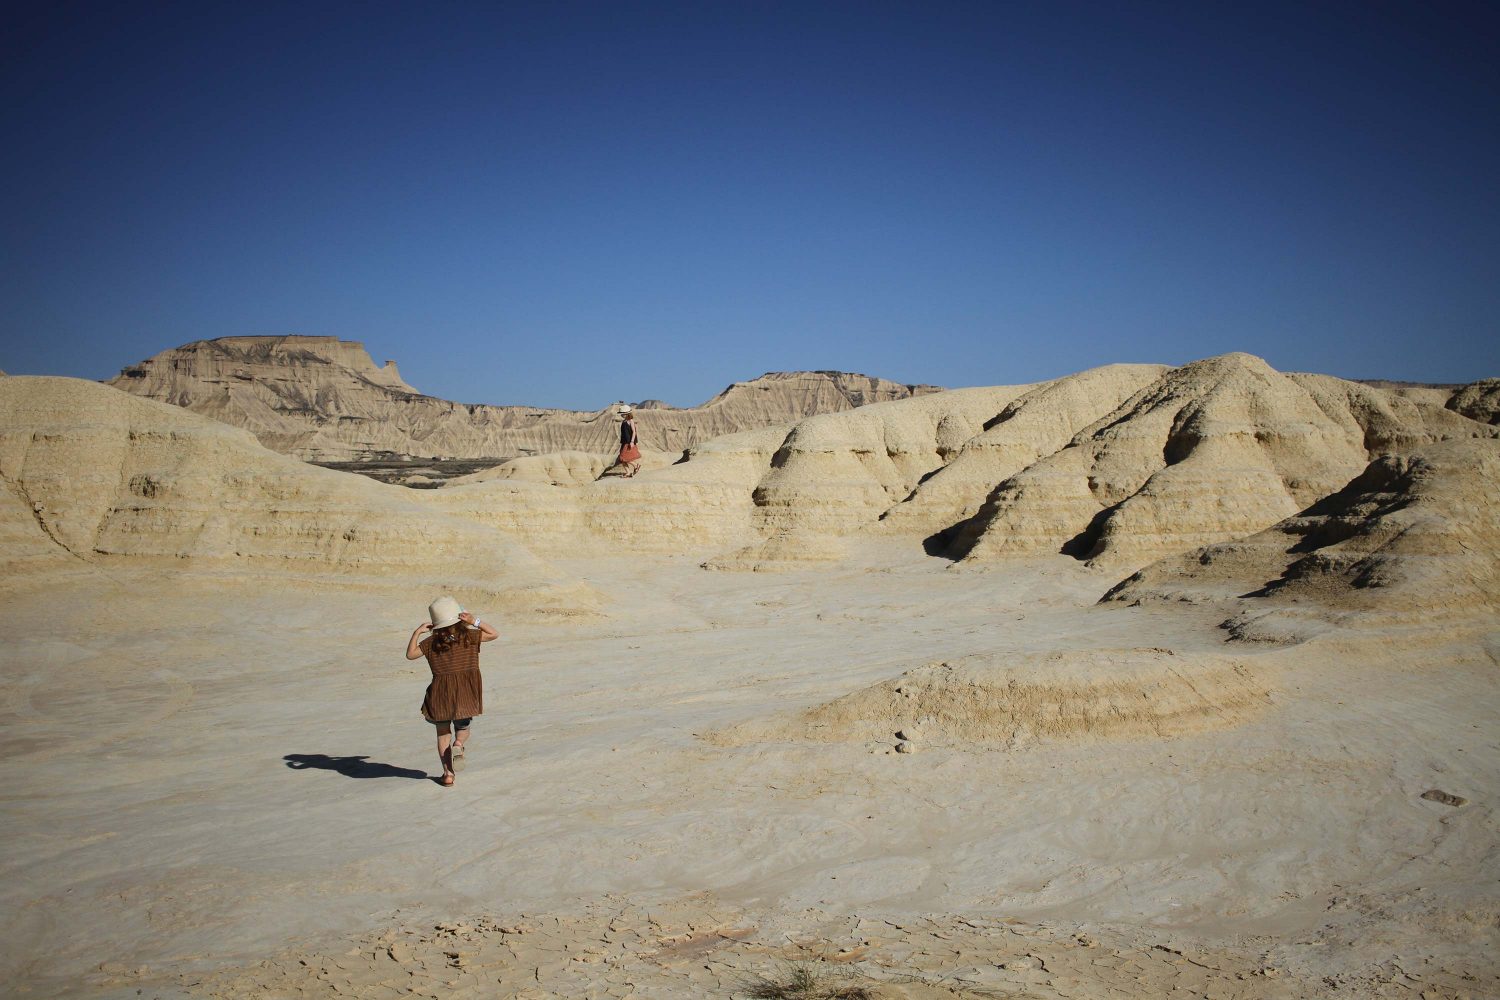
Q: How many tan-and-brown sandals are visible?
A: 2